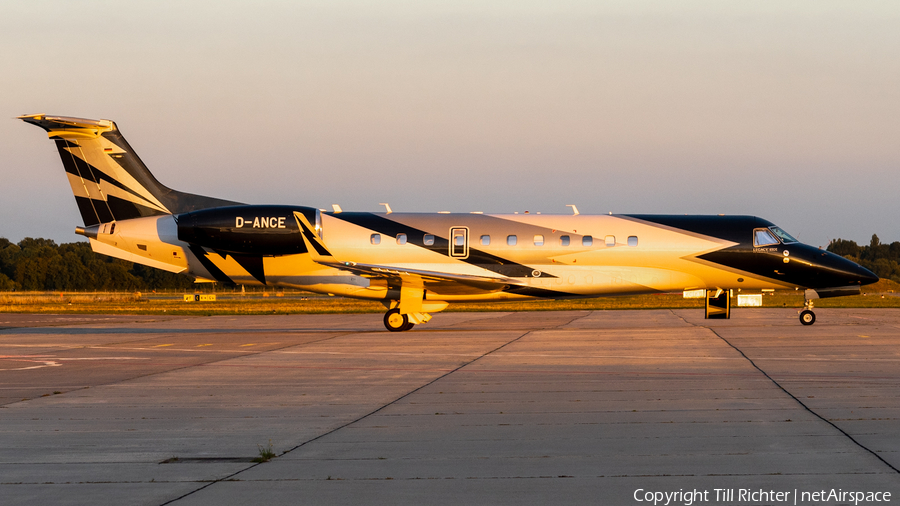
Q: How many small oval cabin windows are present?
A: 11